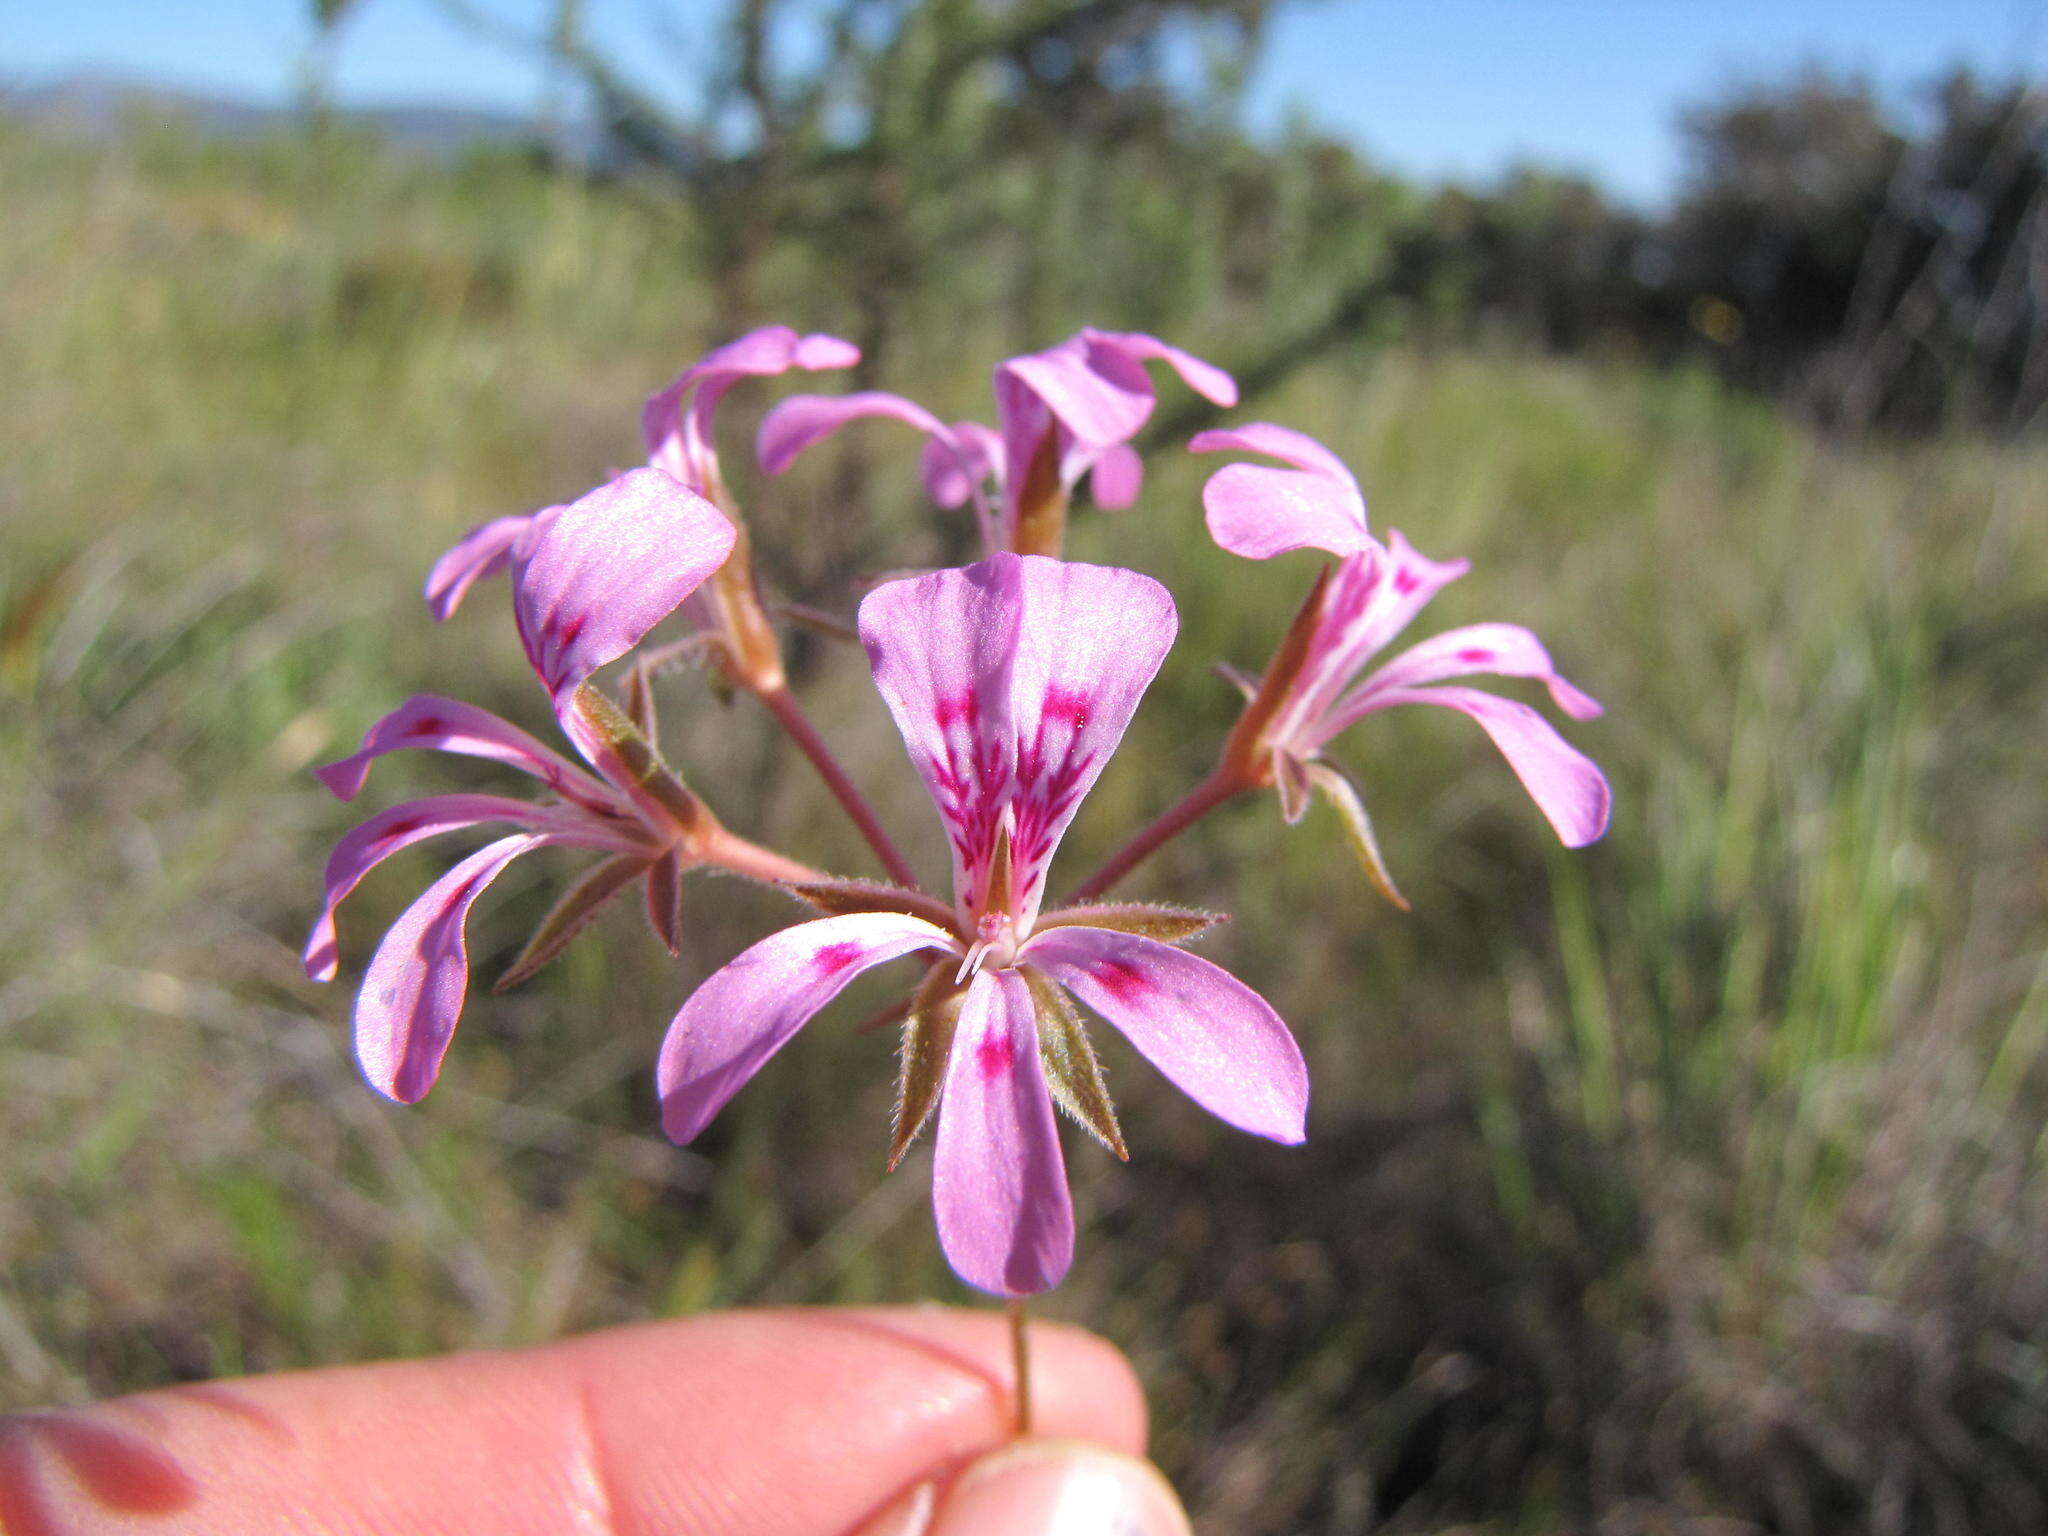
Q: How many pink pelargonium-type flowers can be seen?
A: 5